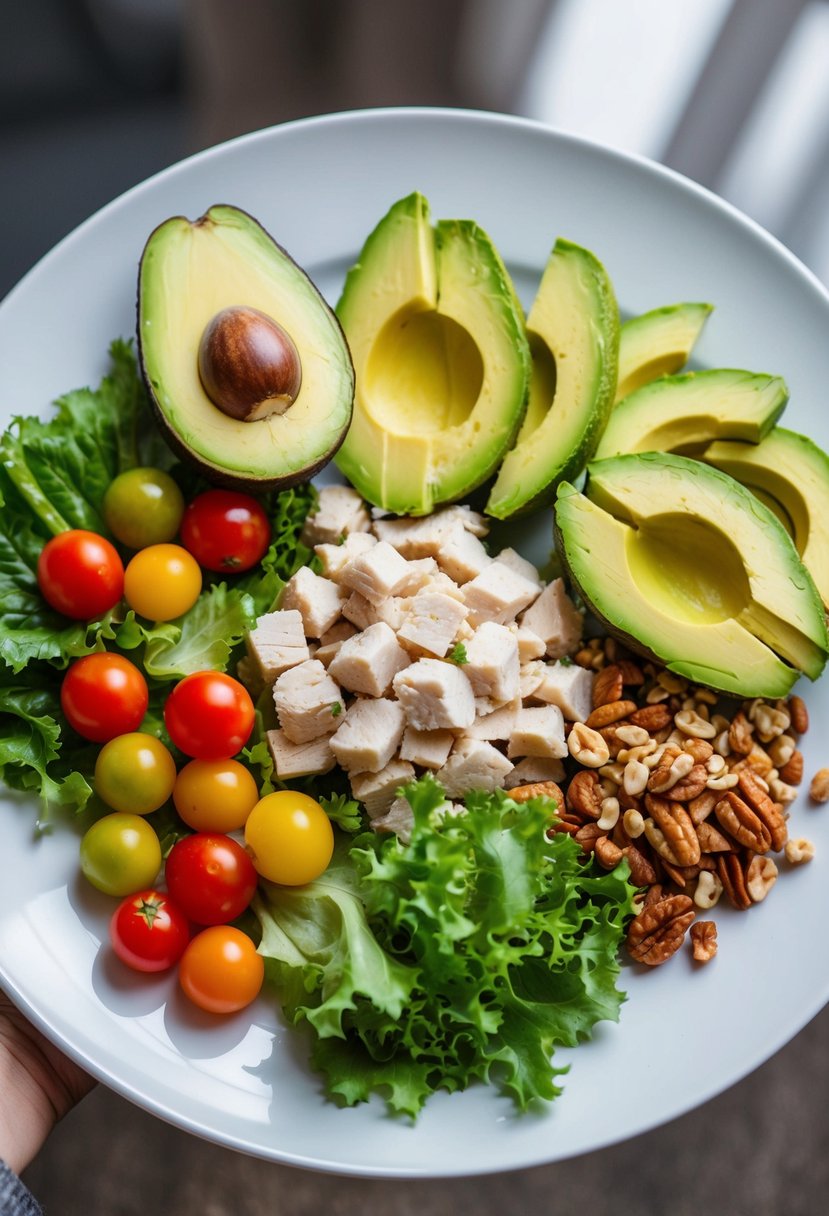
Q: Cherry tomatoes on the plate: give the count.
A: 13